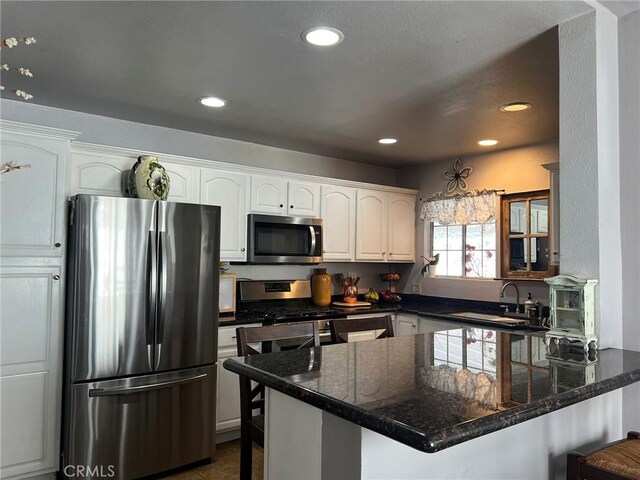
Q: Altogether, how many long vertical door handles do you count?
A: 2